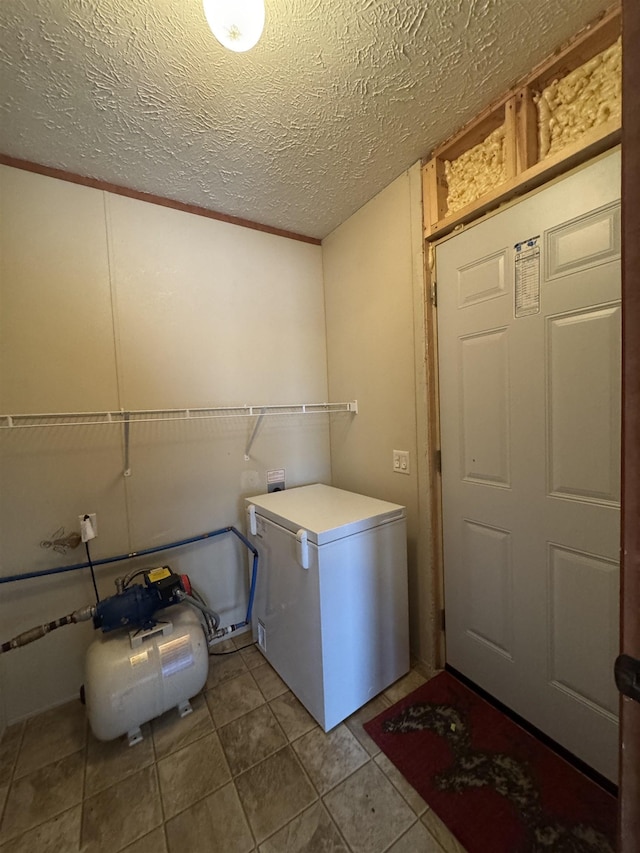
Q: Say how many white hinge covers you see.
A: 2